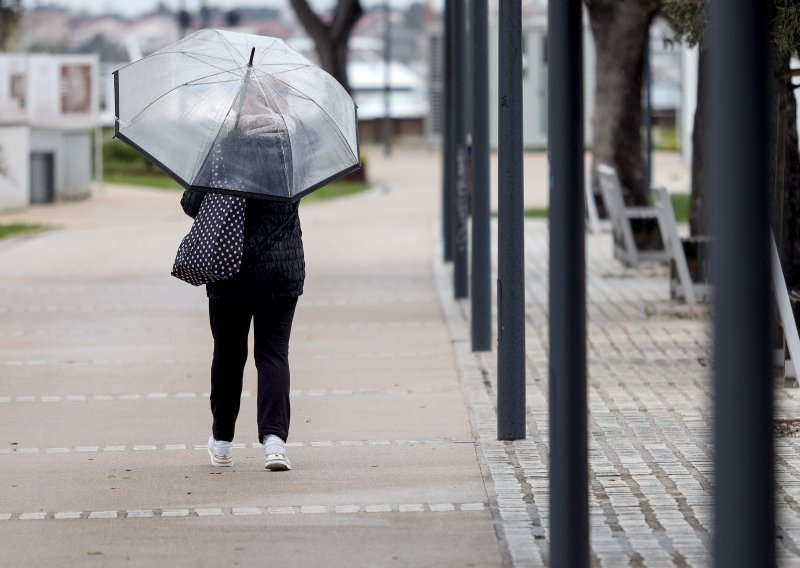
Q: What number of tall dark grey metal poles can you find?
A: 6